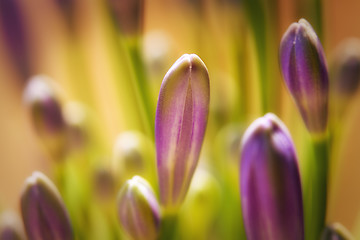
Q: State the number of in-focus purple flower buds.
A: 5